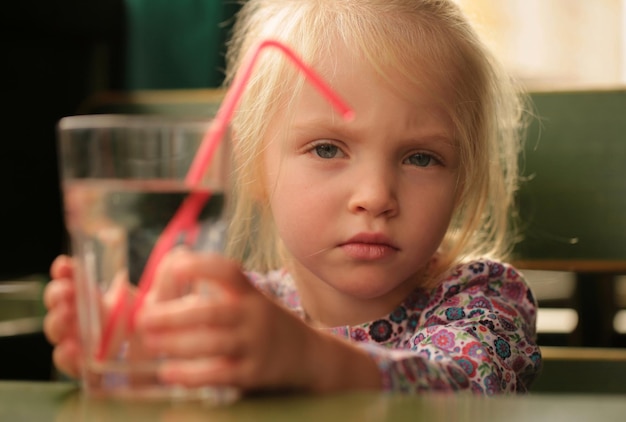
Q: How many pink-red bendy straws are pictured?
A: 1